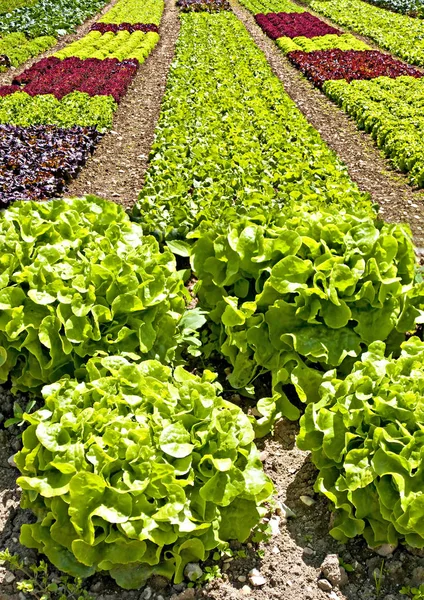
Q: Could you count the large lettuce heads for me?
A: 4